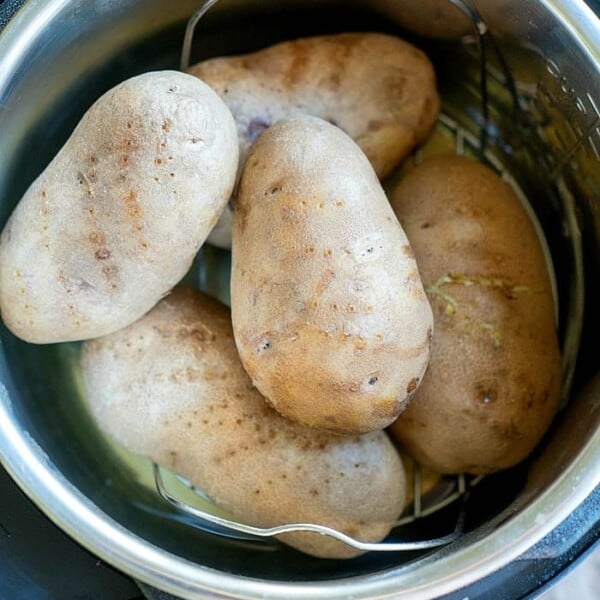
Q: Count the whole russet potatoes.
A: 5